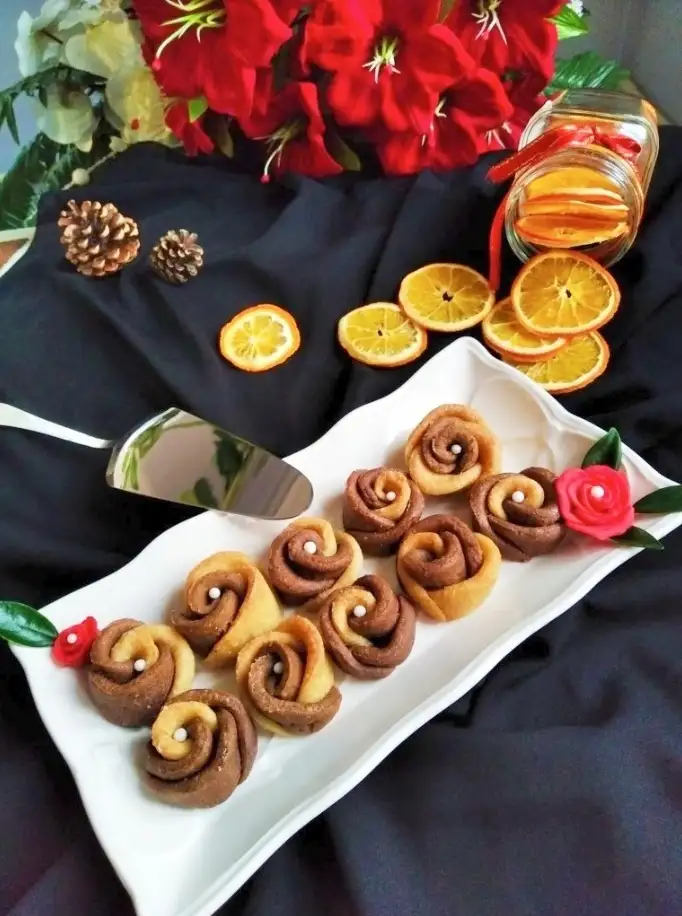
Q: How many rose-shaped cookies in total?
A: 10